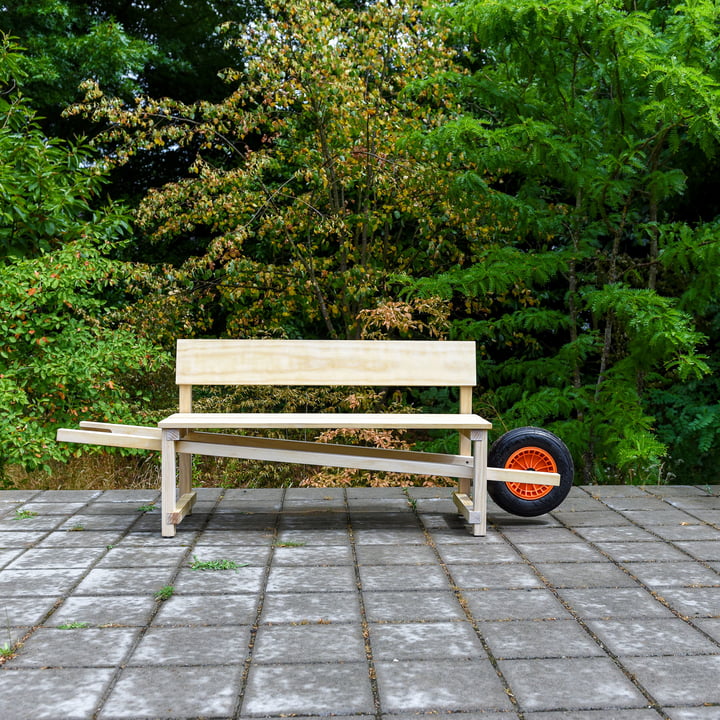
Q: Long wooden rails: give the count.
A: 2